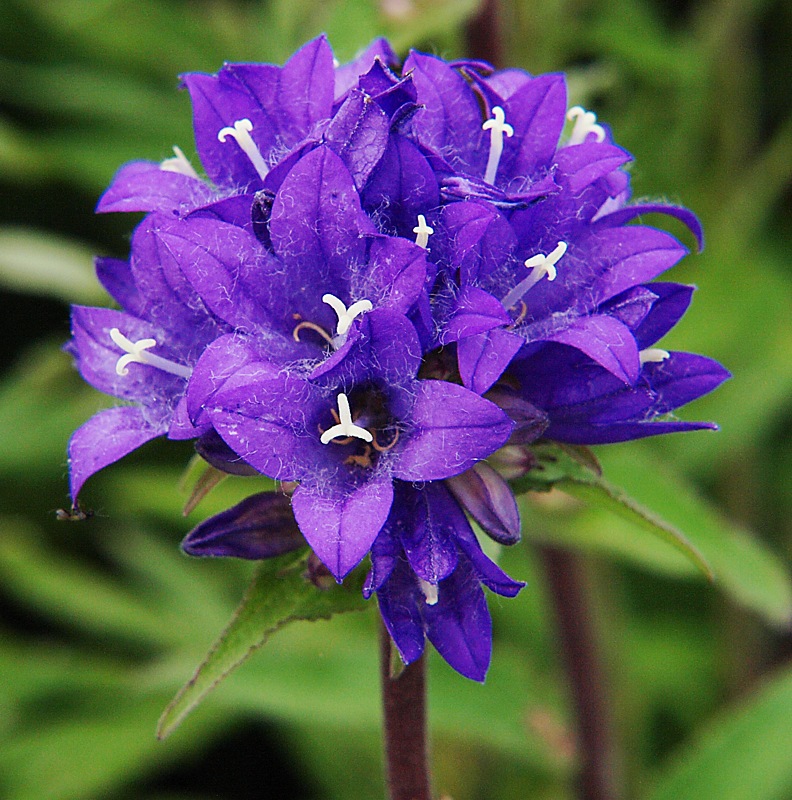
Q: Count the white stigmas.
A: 11